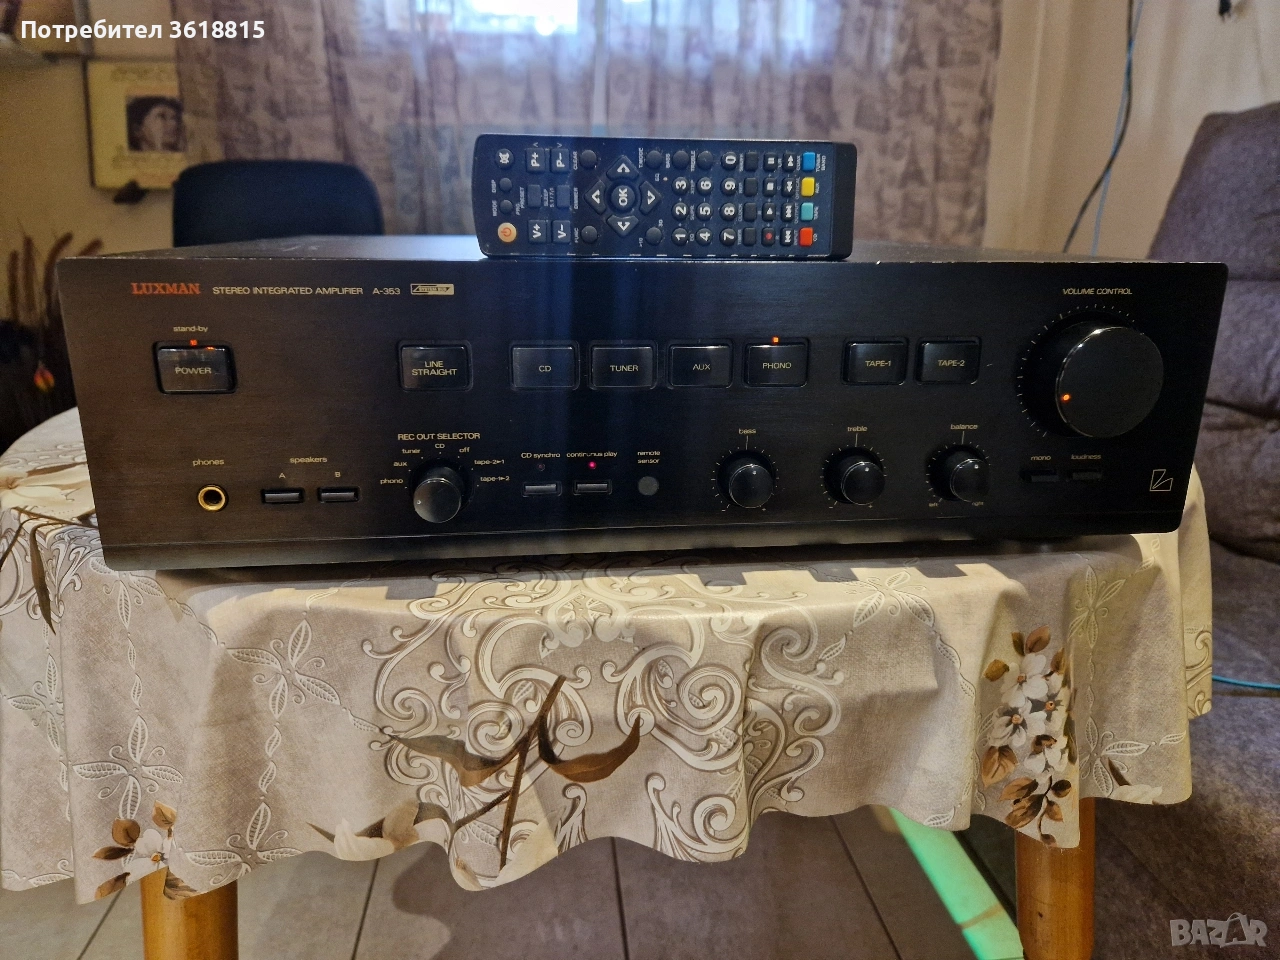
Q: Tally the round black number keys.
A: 10